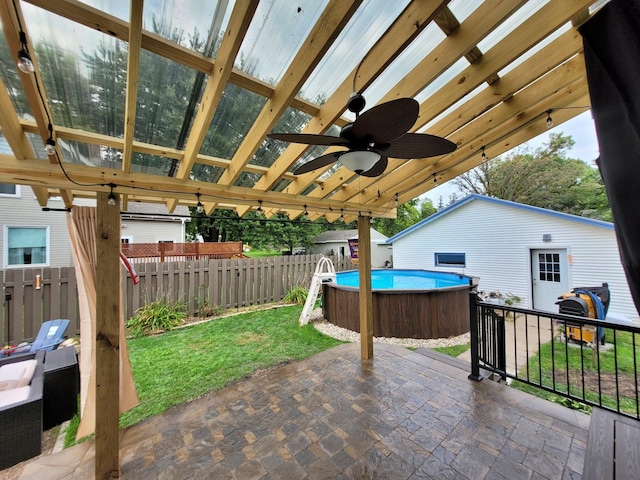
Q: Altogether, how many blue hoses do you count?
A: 1